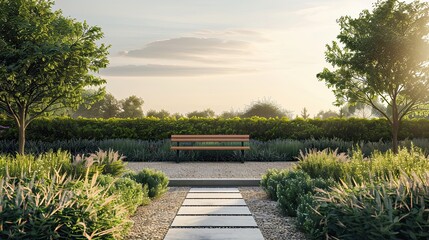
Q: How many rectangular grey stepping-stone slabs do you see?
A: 6